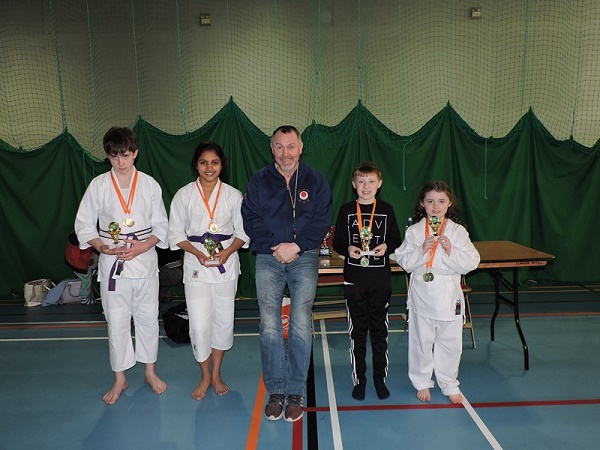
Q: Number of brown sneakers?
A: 2